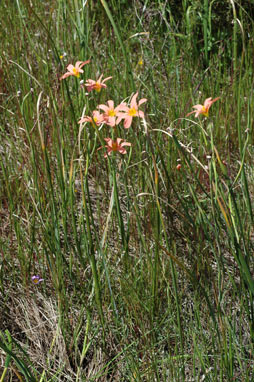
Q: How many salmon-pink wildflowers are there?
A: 7